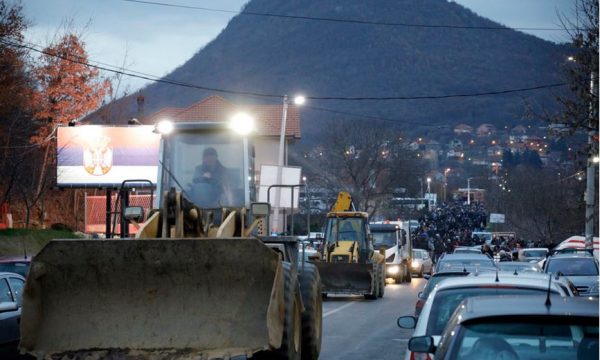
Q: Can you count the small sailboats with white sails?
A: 0